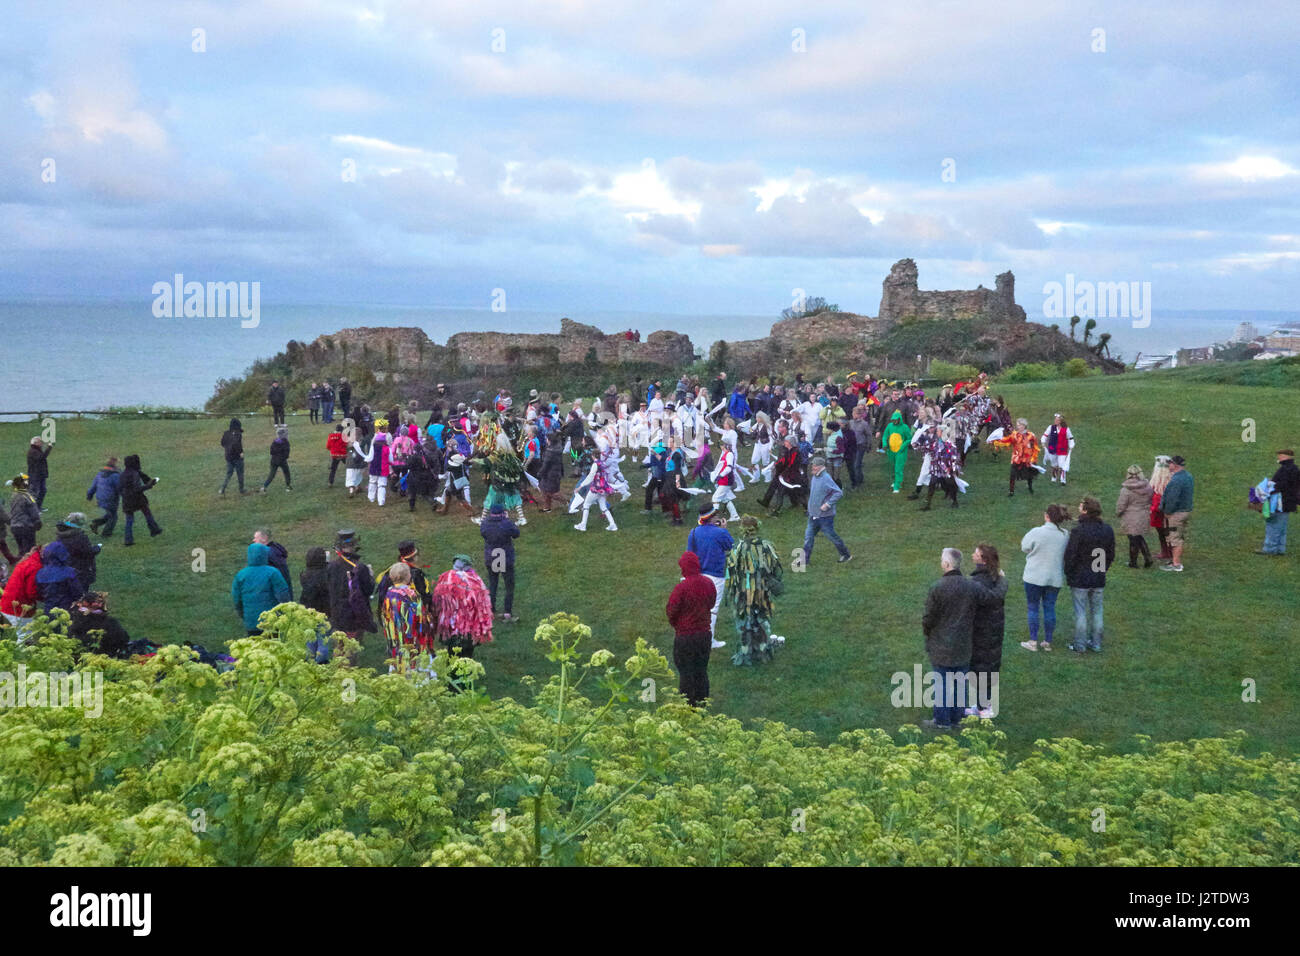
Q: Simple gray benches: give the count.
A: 0